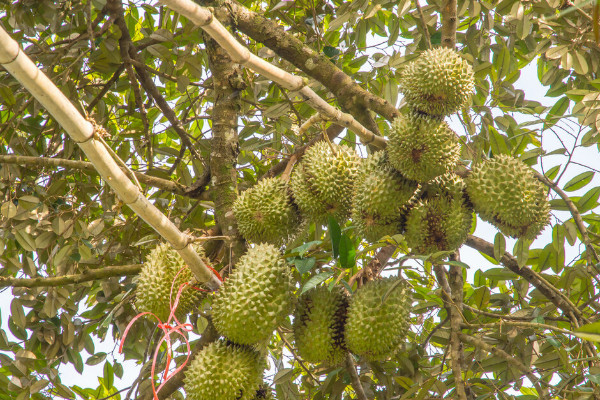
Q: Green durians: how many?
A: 12